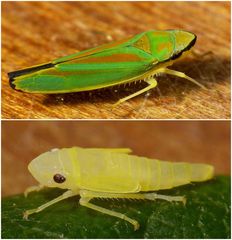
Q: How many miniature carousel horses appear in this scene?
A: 0